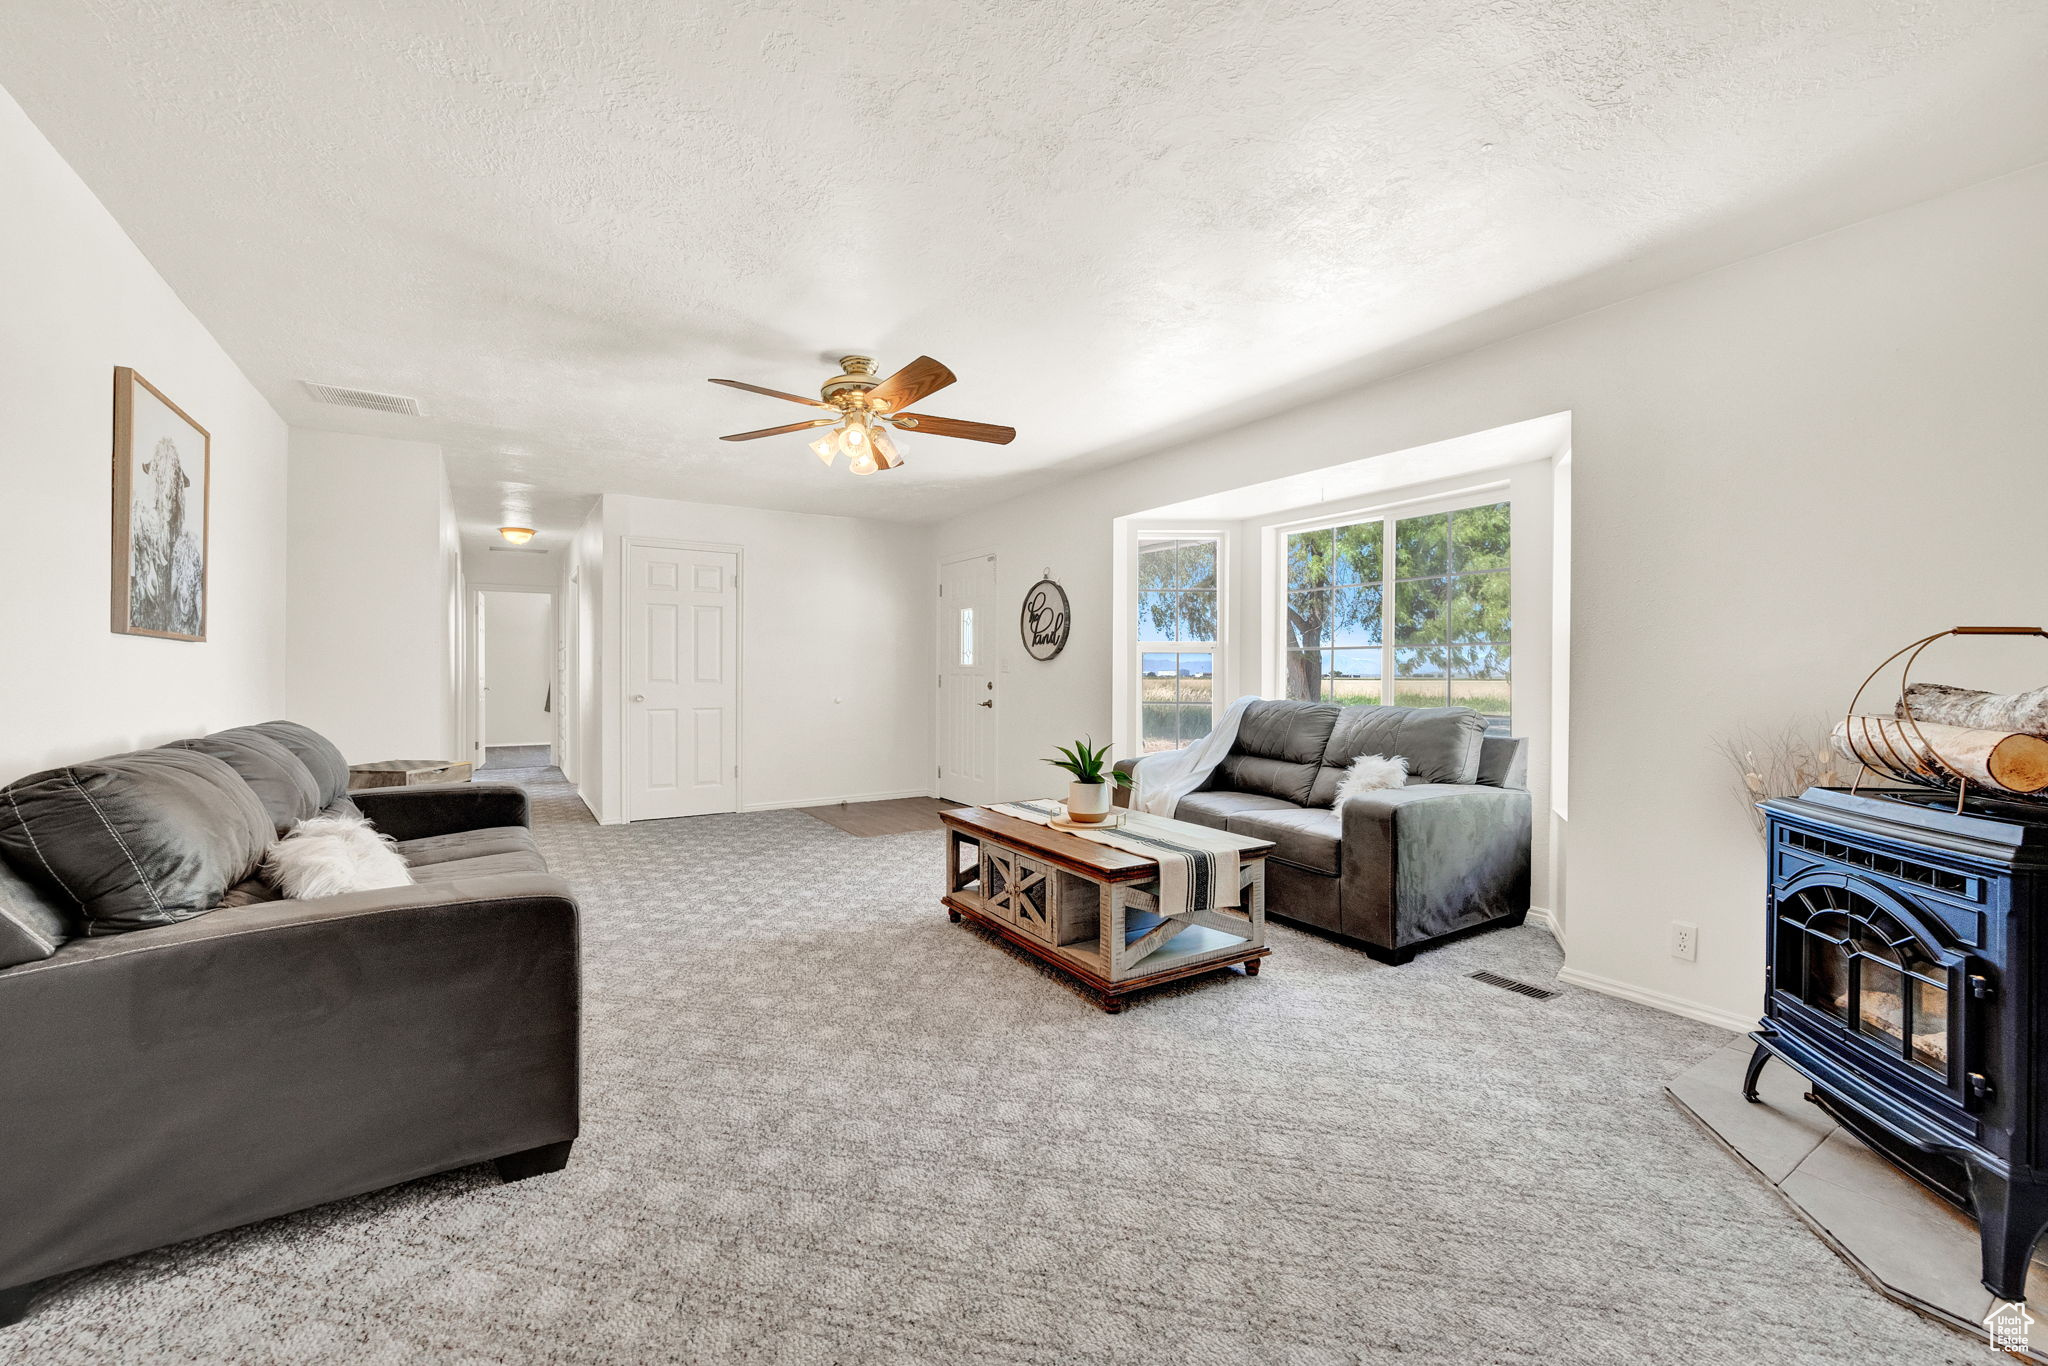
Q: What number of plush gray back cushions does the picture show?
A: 5